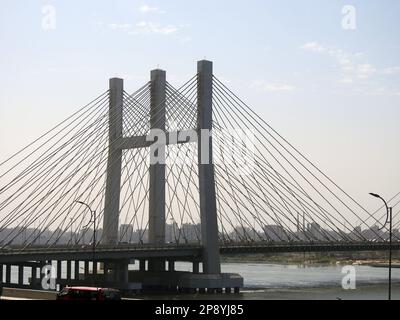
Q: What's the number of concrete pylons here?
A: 3